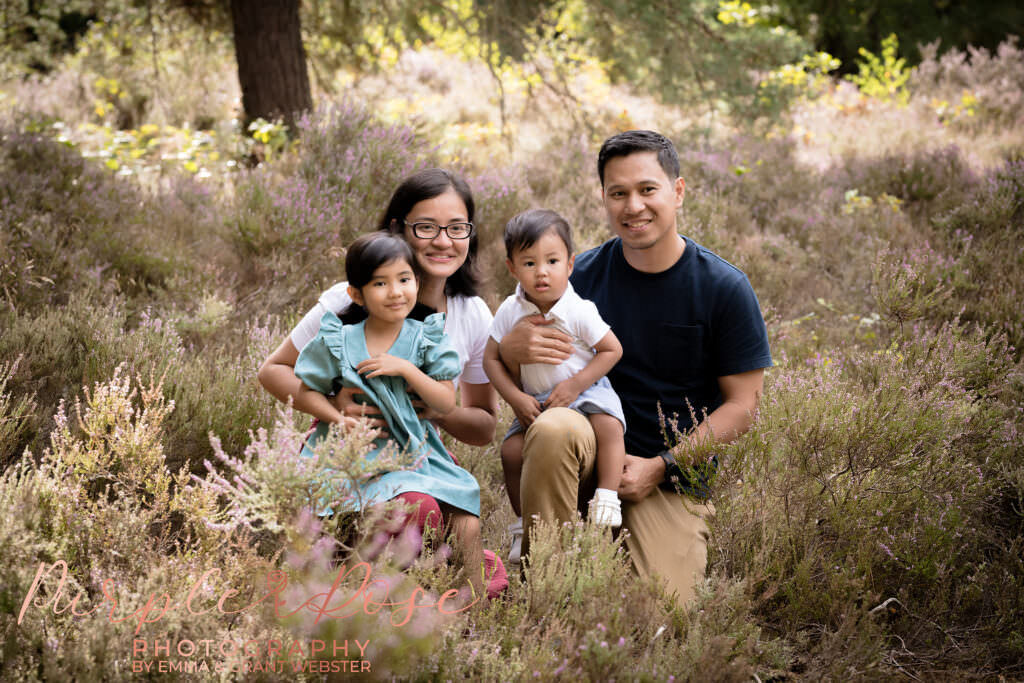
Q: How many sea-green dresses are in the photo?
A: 1